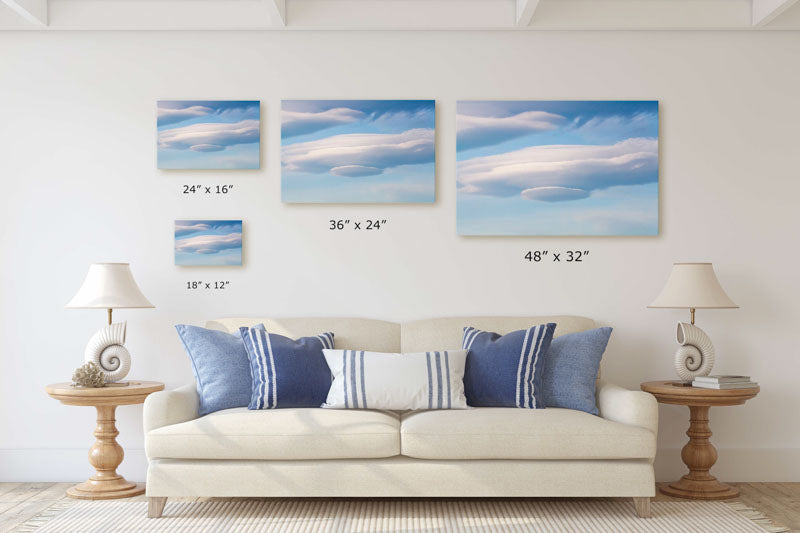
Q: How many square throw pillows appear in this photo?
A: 4